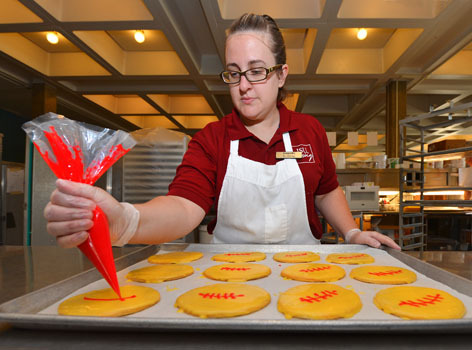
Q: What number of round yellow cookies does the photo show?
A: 12